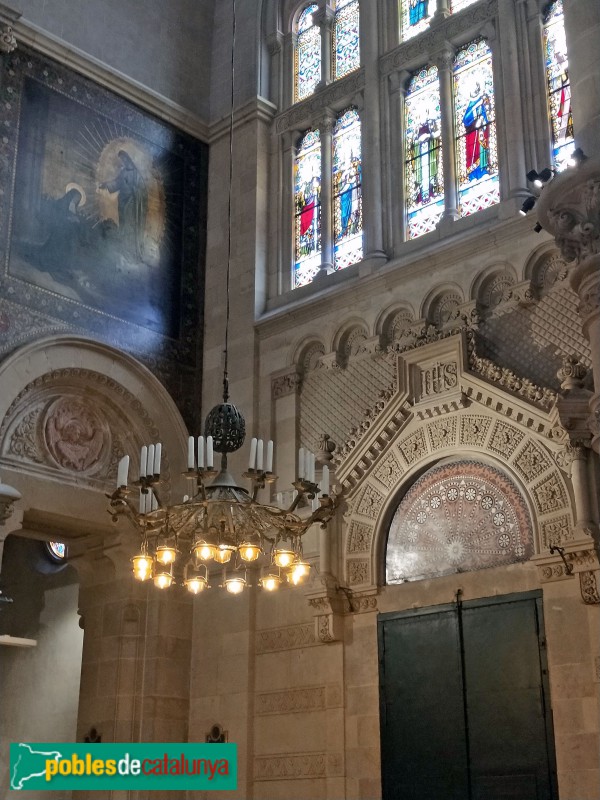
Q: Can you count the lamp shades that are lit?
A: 13